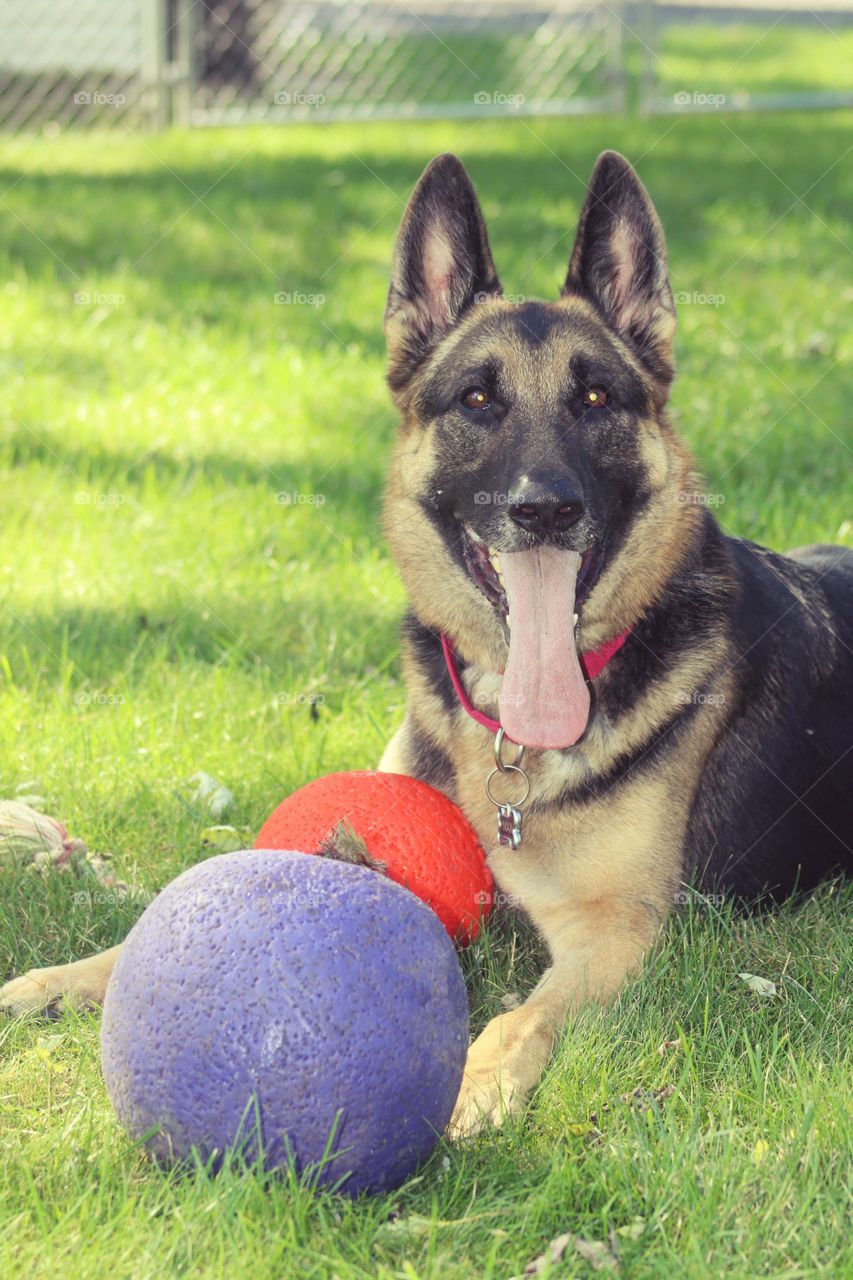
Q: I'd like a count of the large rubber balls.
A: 2